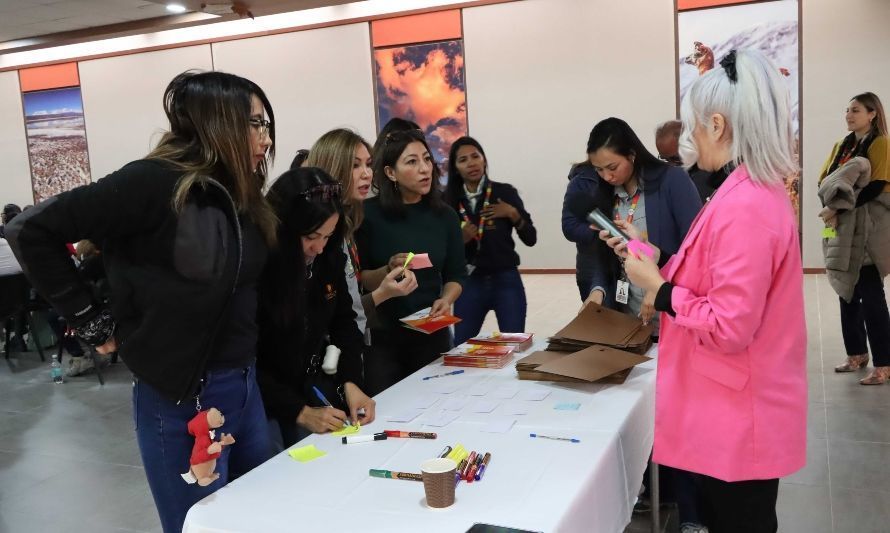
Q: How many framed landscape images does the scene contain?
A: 3